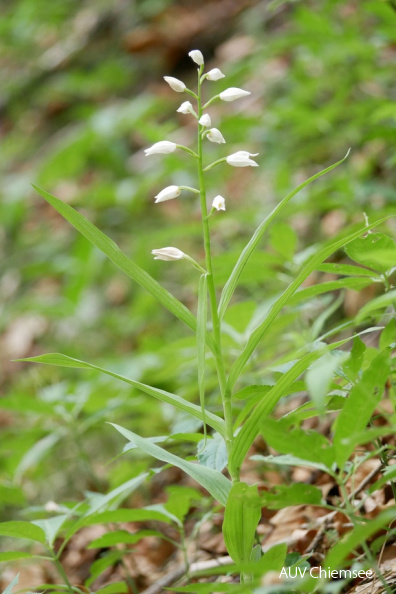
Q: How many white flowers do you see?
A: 12